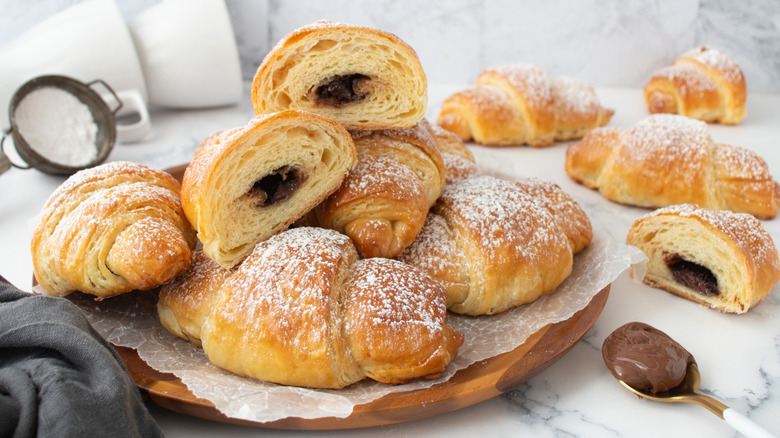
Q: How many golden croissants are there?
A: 11